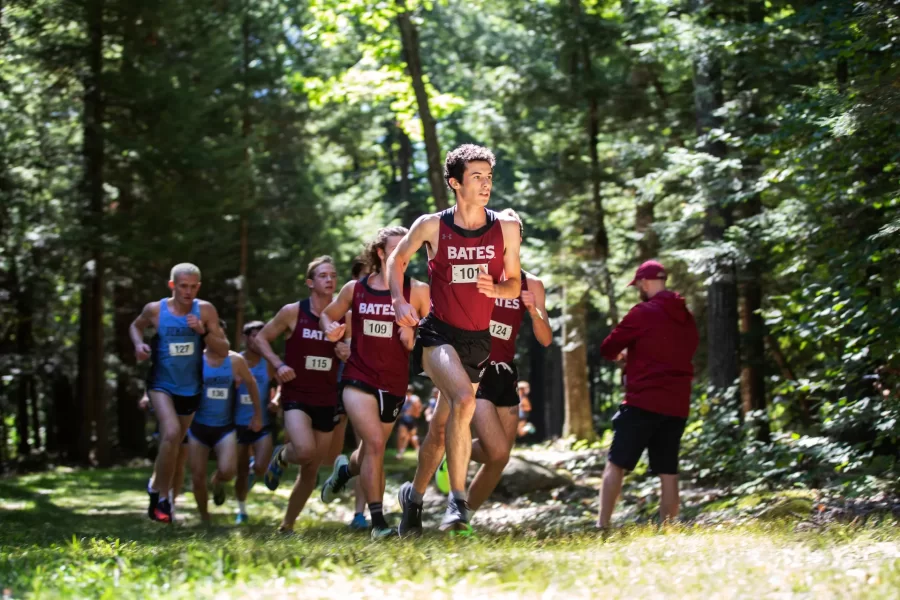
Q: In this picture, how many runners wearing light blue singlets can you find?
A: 3